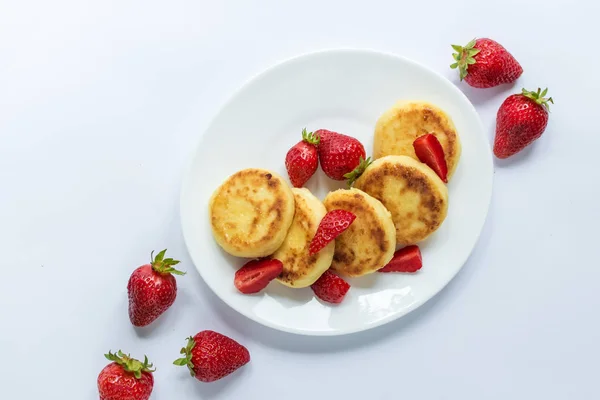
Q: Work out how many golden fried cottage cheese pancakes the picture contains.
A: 5